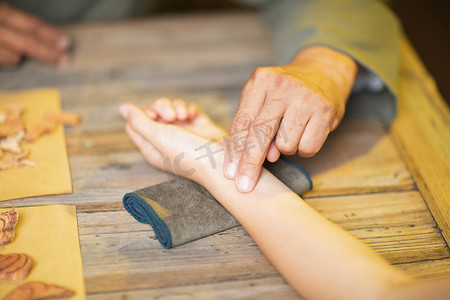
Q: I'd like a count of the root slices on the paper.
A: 3